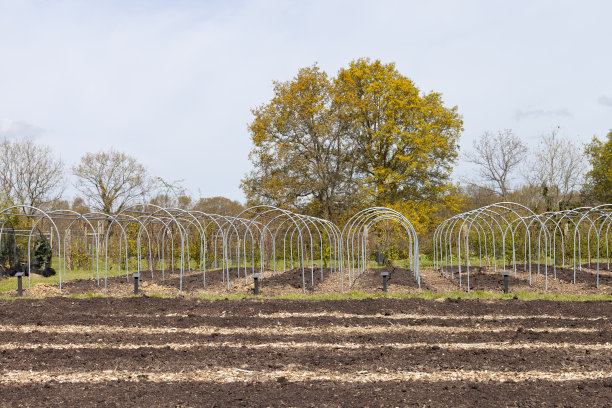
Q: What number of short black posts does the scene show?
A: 5